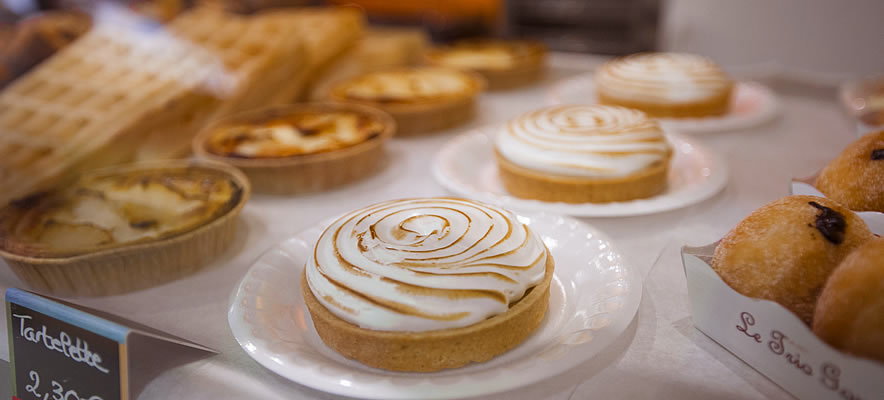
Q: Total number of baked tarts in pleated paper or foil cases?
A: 4